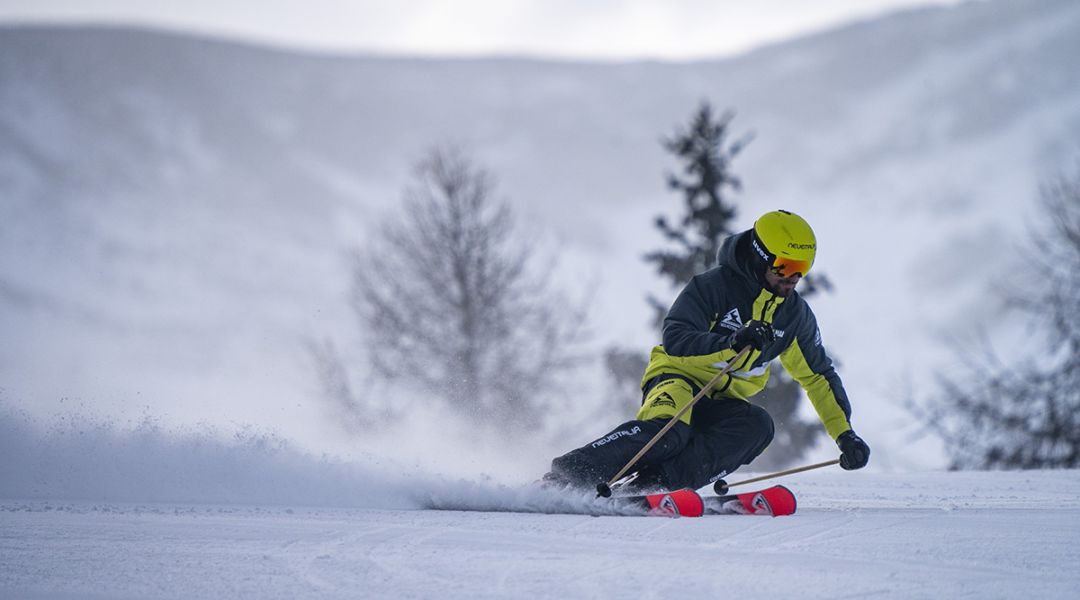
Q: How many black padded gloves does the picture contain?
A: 2